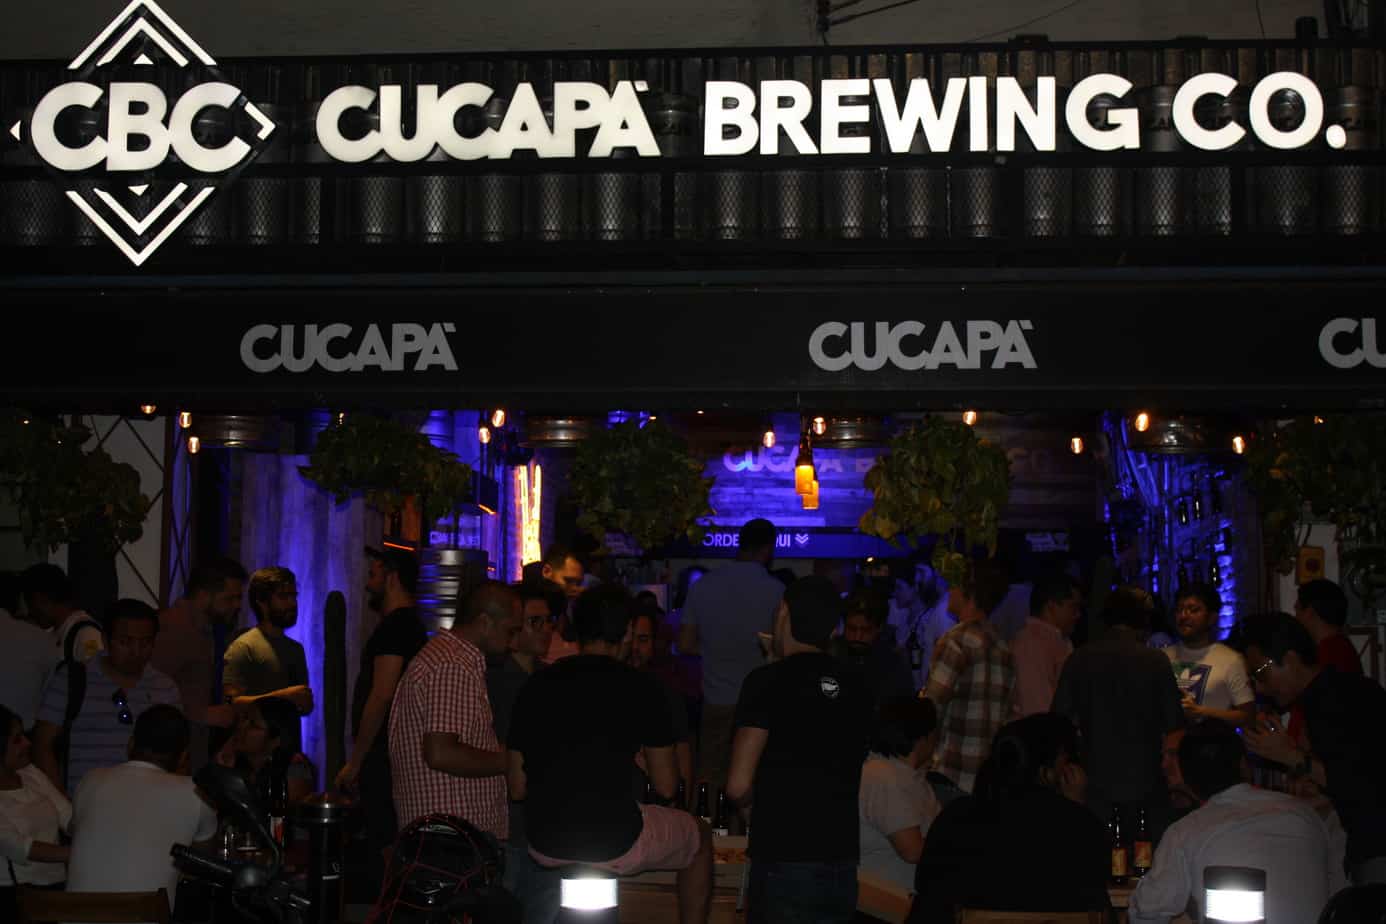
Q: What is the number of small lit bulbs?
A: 11